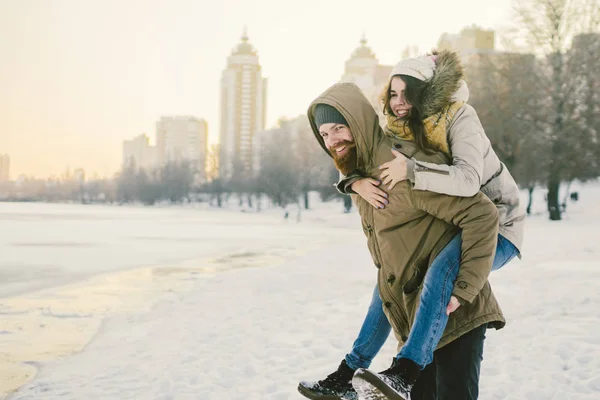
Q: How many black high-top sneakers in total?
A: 2